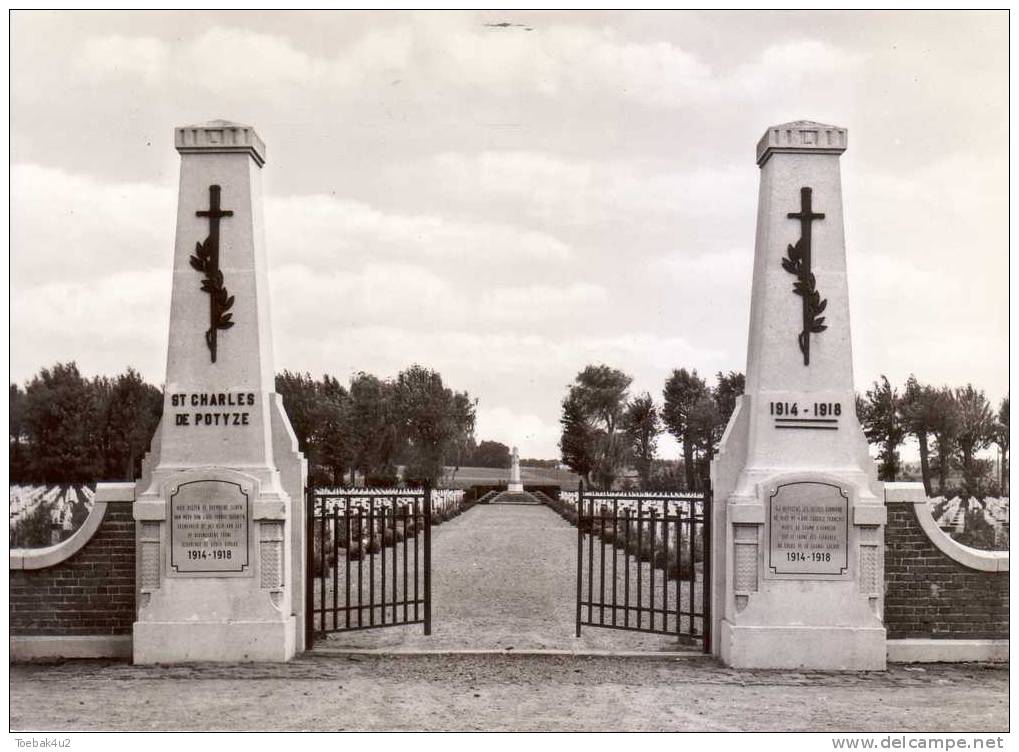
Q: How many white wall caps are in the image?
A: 2